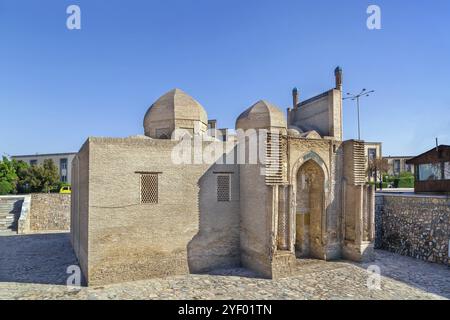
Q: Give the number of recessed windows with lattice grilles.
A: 2